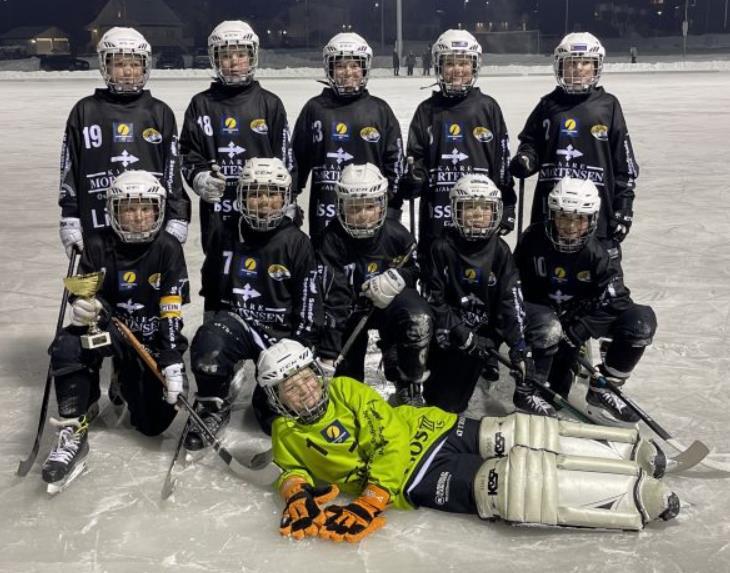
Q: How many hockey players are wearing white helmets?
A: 11